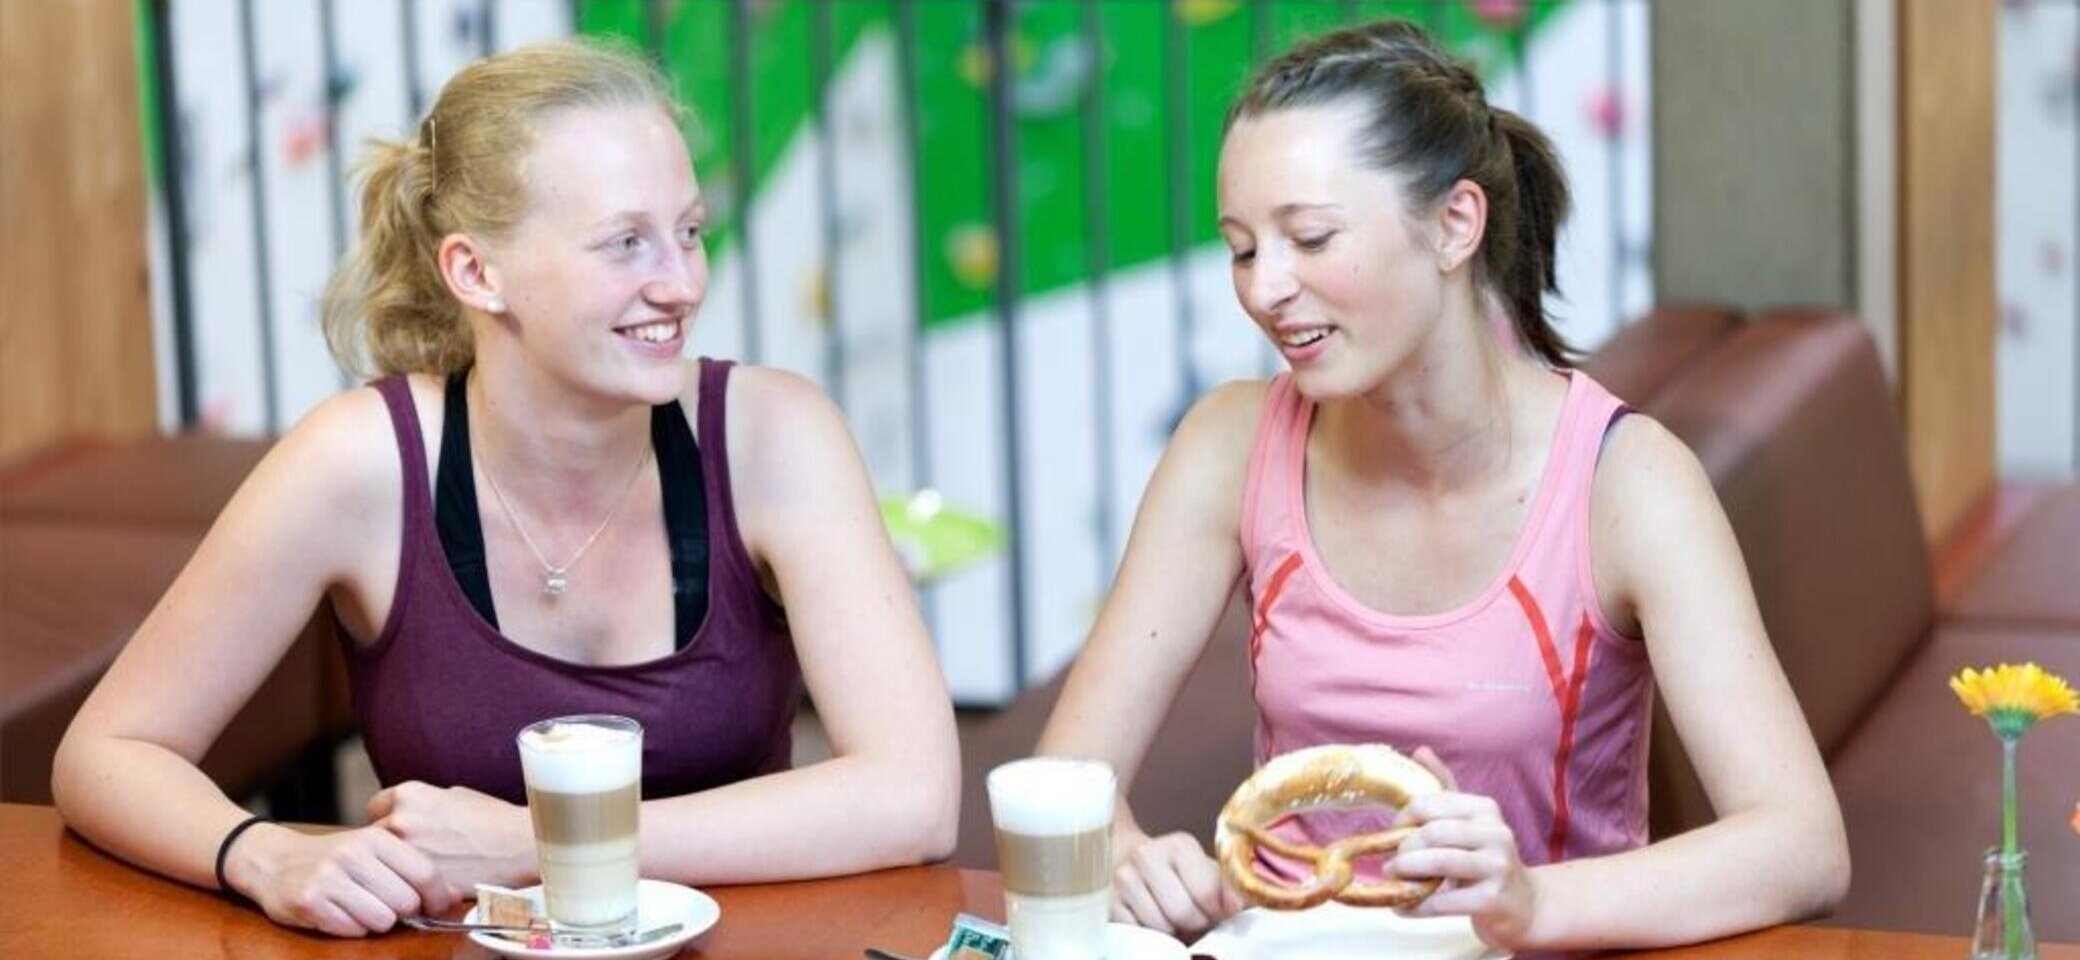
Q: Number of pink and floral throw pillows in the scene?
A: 0